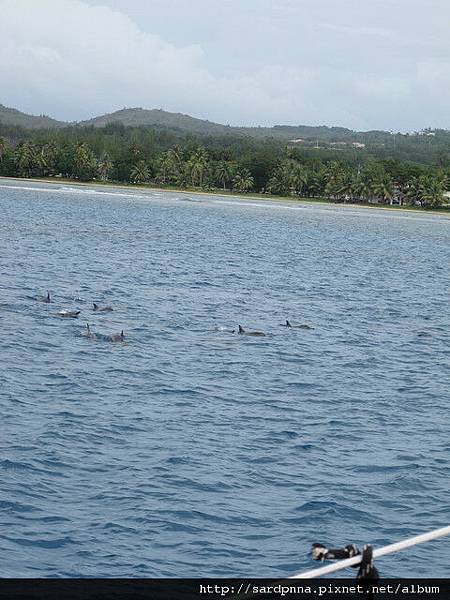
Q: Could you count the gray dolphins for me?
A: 7